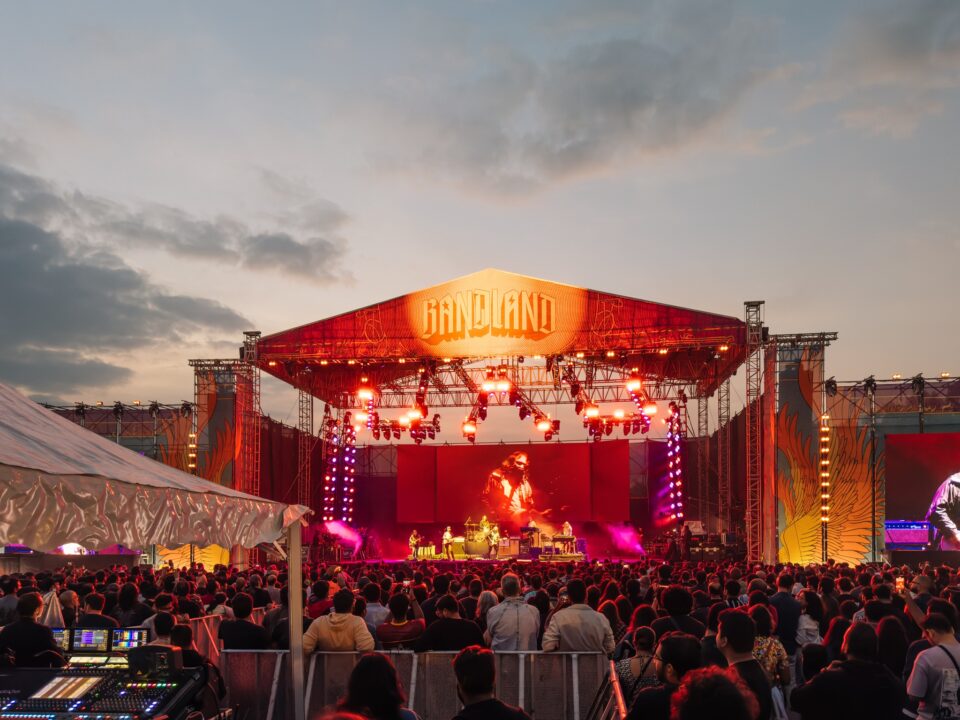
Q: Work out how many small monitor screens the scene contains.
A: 3